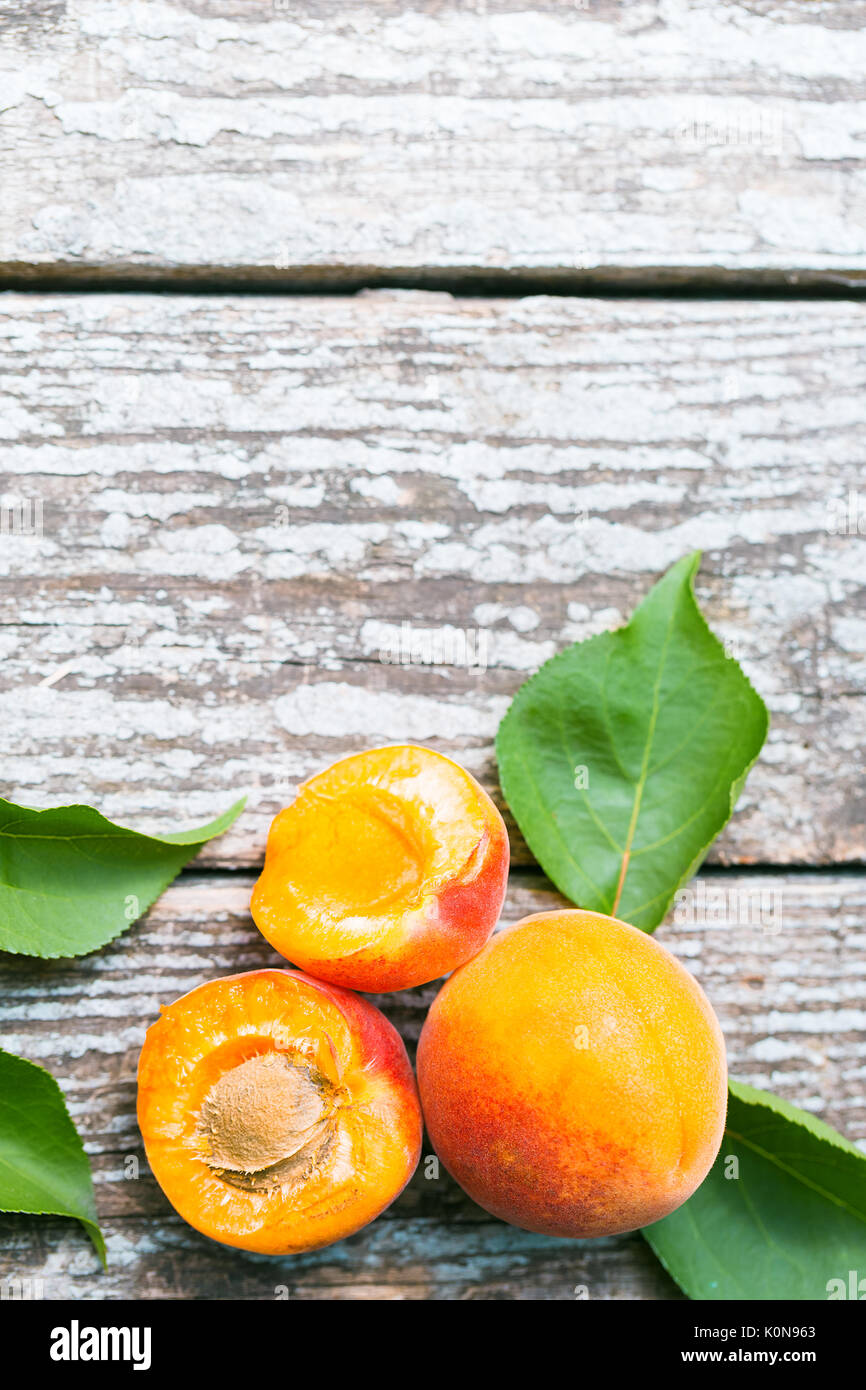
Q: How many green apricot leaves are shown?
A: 4